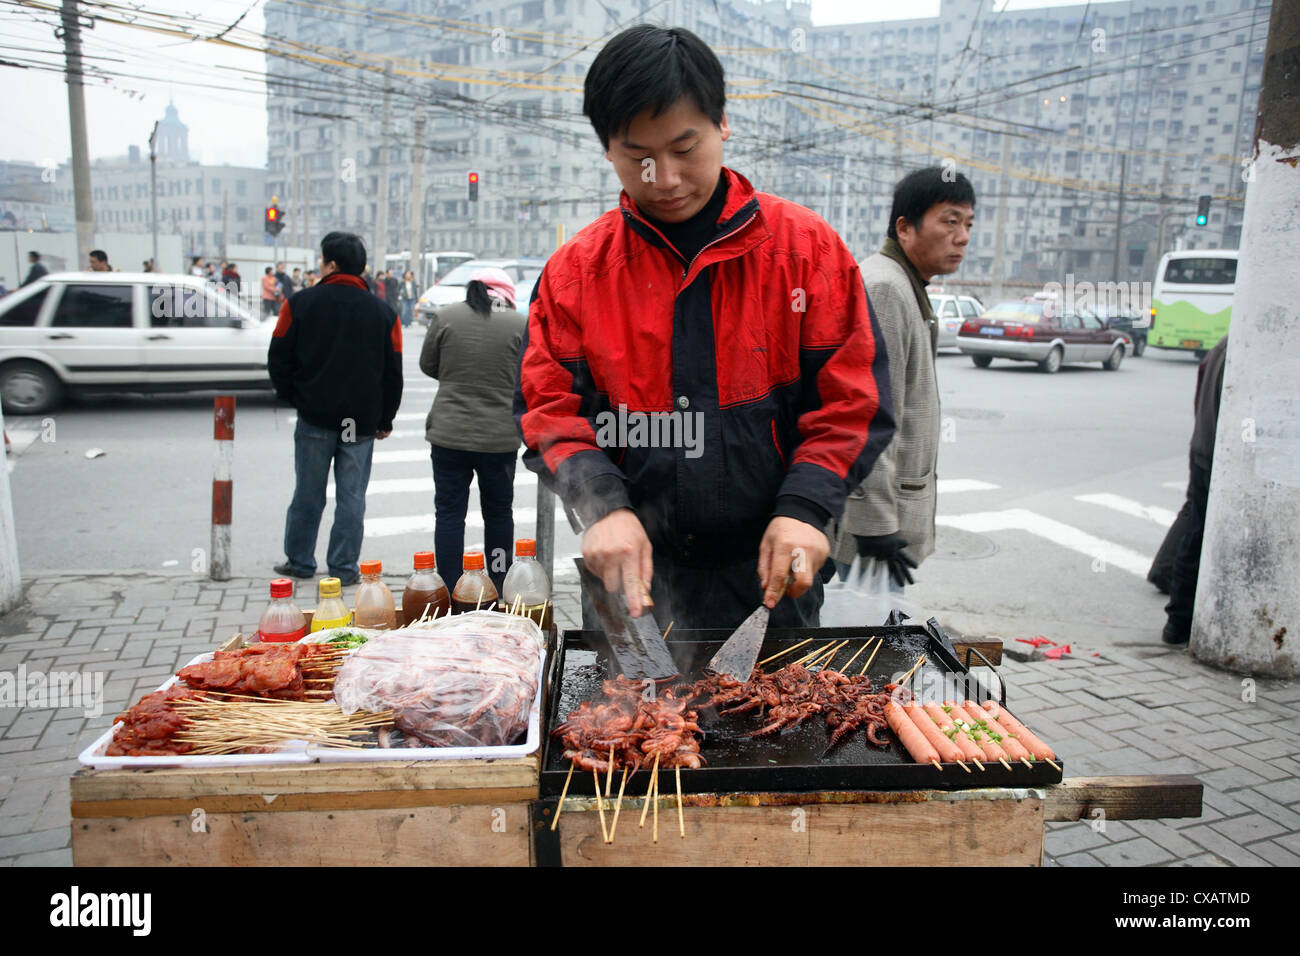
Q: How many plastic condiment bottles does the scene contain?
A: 6